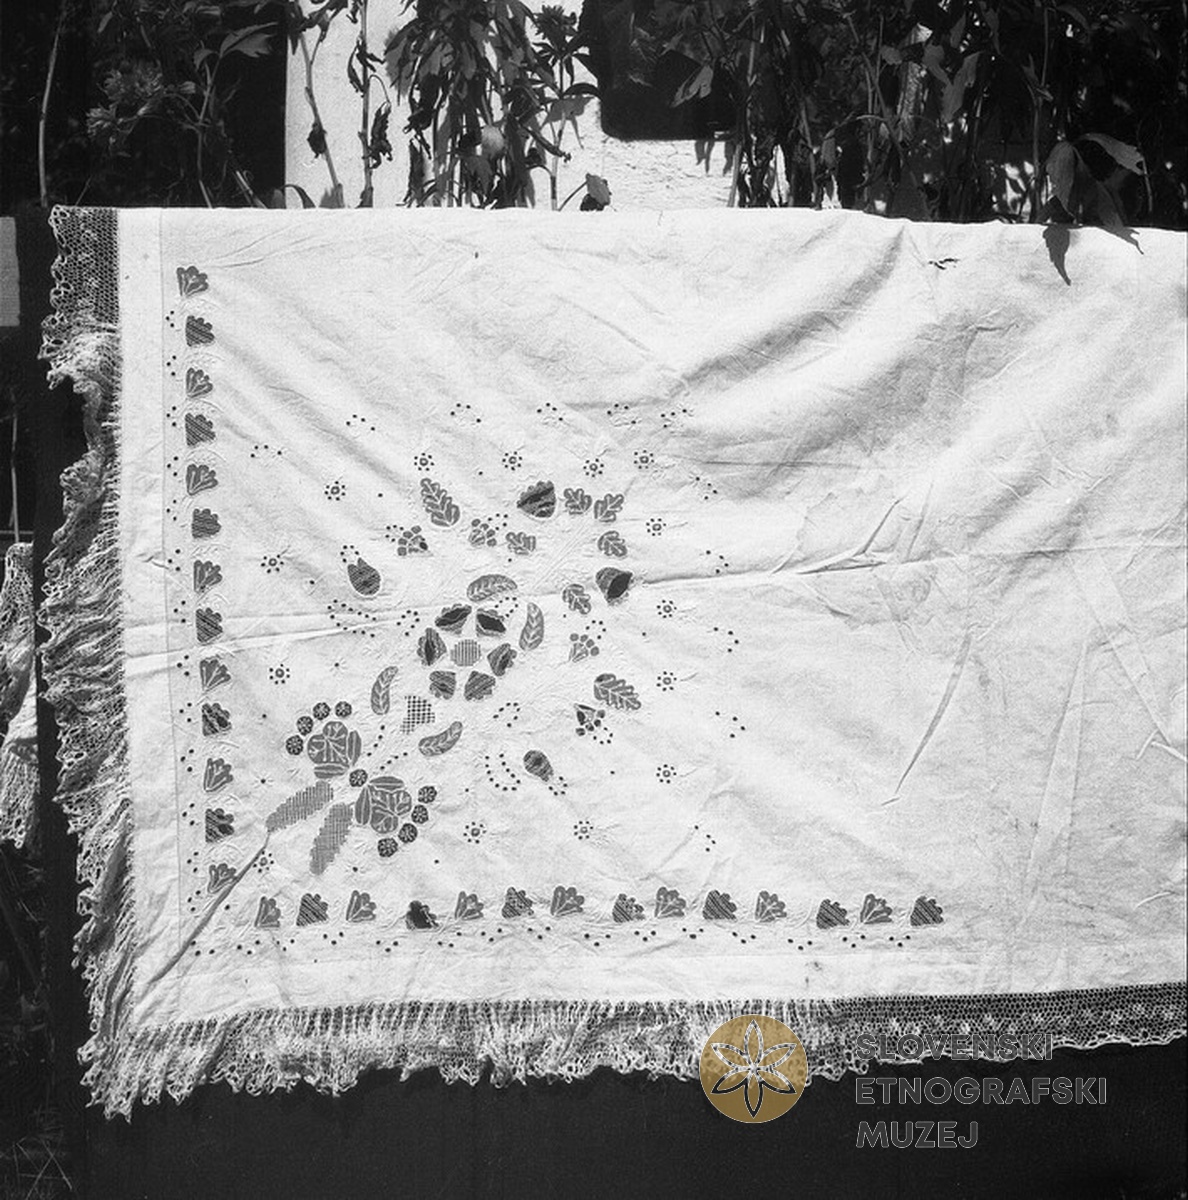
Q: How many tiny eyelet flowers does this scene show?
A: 14